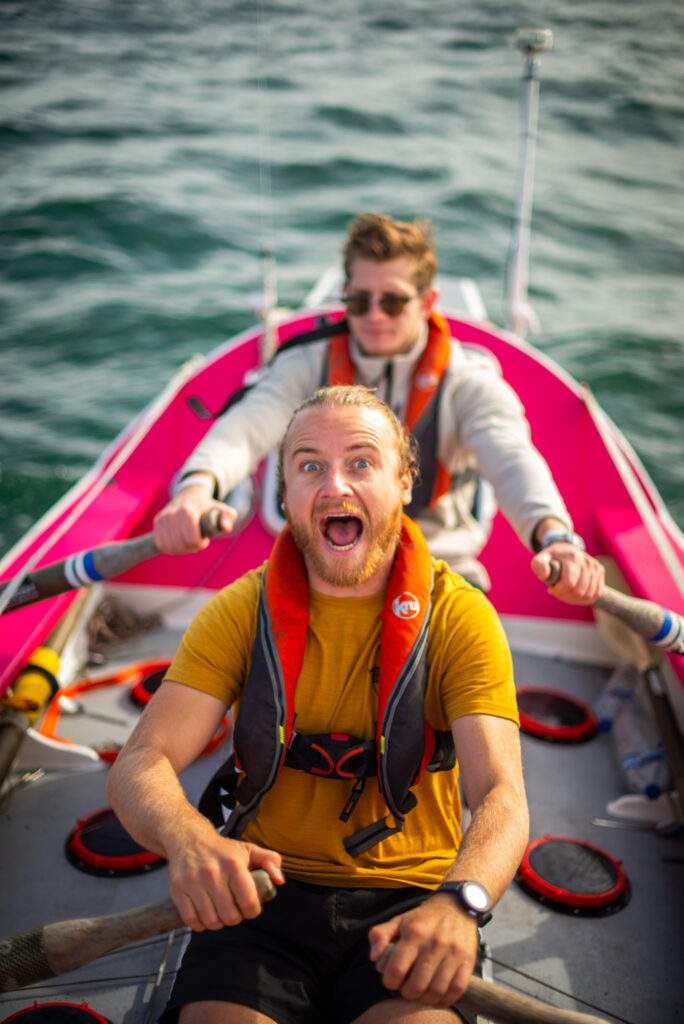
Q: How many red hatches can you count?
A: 5